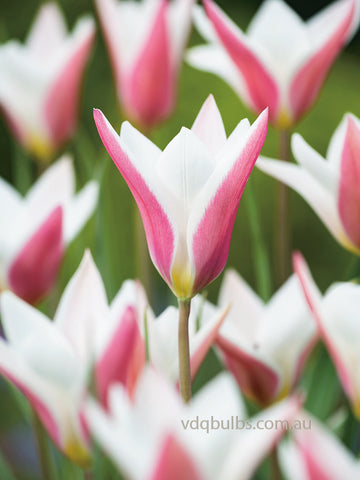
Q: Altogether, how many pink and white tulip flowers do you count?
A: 13